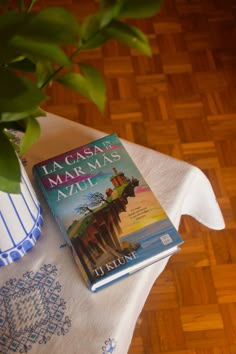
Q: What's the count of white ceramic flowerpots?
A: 1